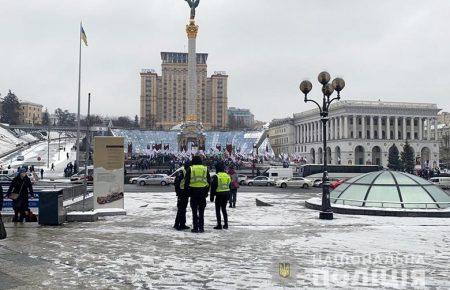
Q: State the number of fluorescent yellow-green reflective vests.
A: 3